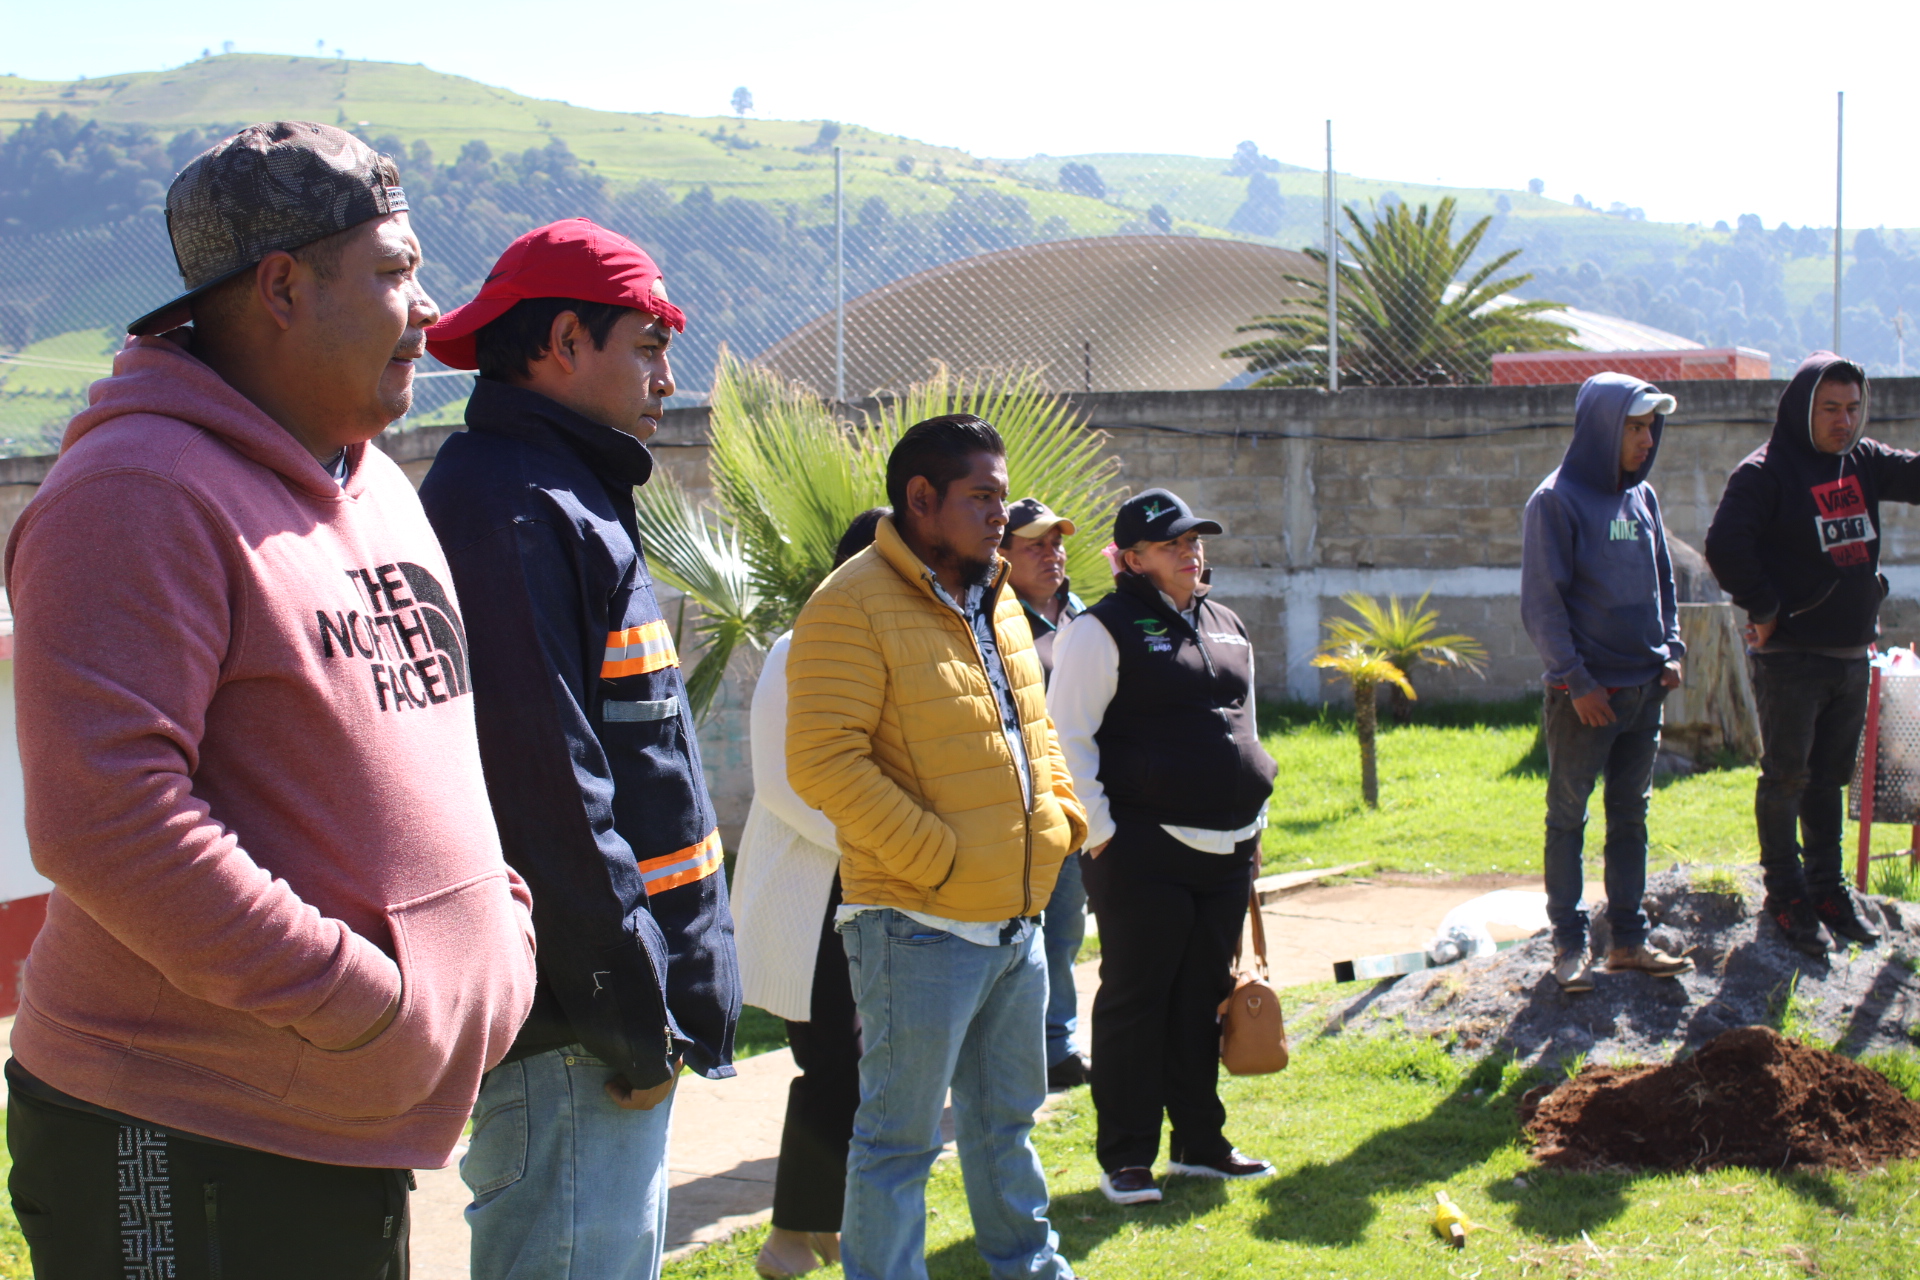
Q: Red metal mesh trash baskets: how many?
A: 1